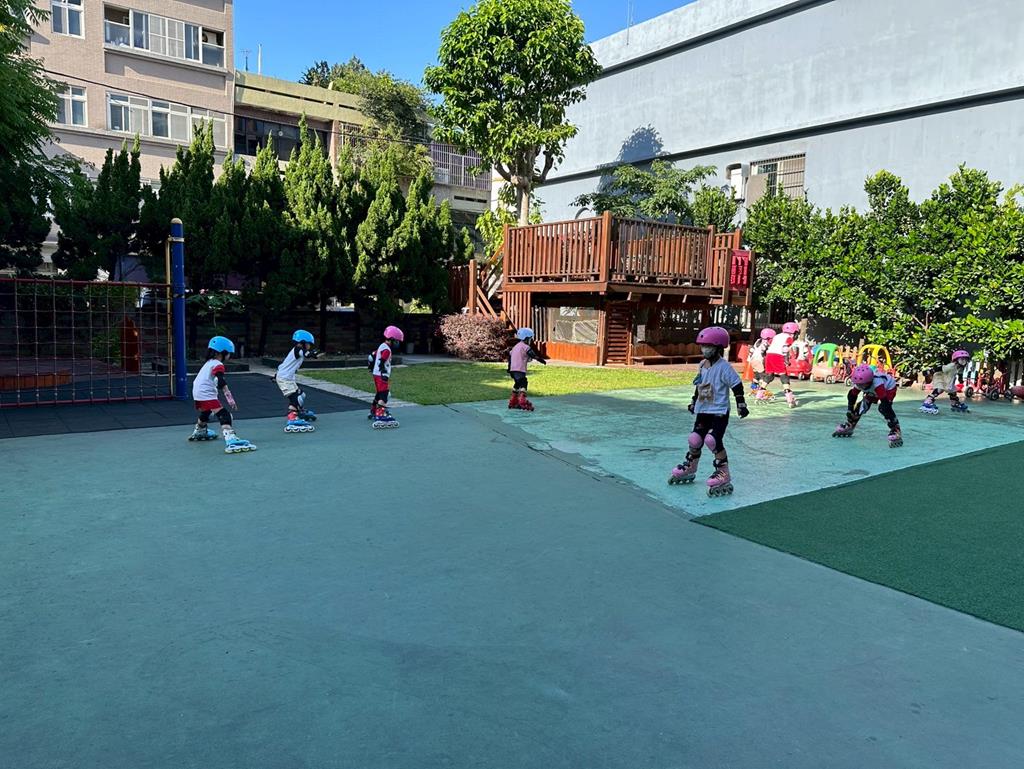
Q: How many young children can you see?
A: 9